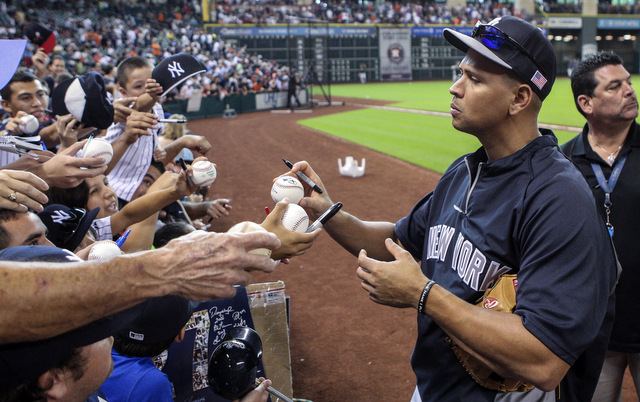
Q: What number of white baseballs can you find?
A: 7